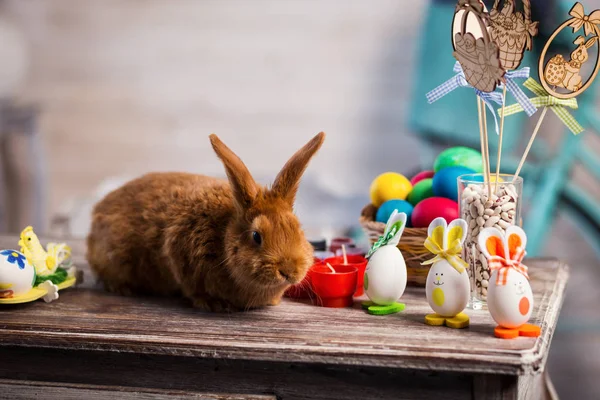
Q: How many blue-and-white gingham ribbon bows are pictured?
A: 2